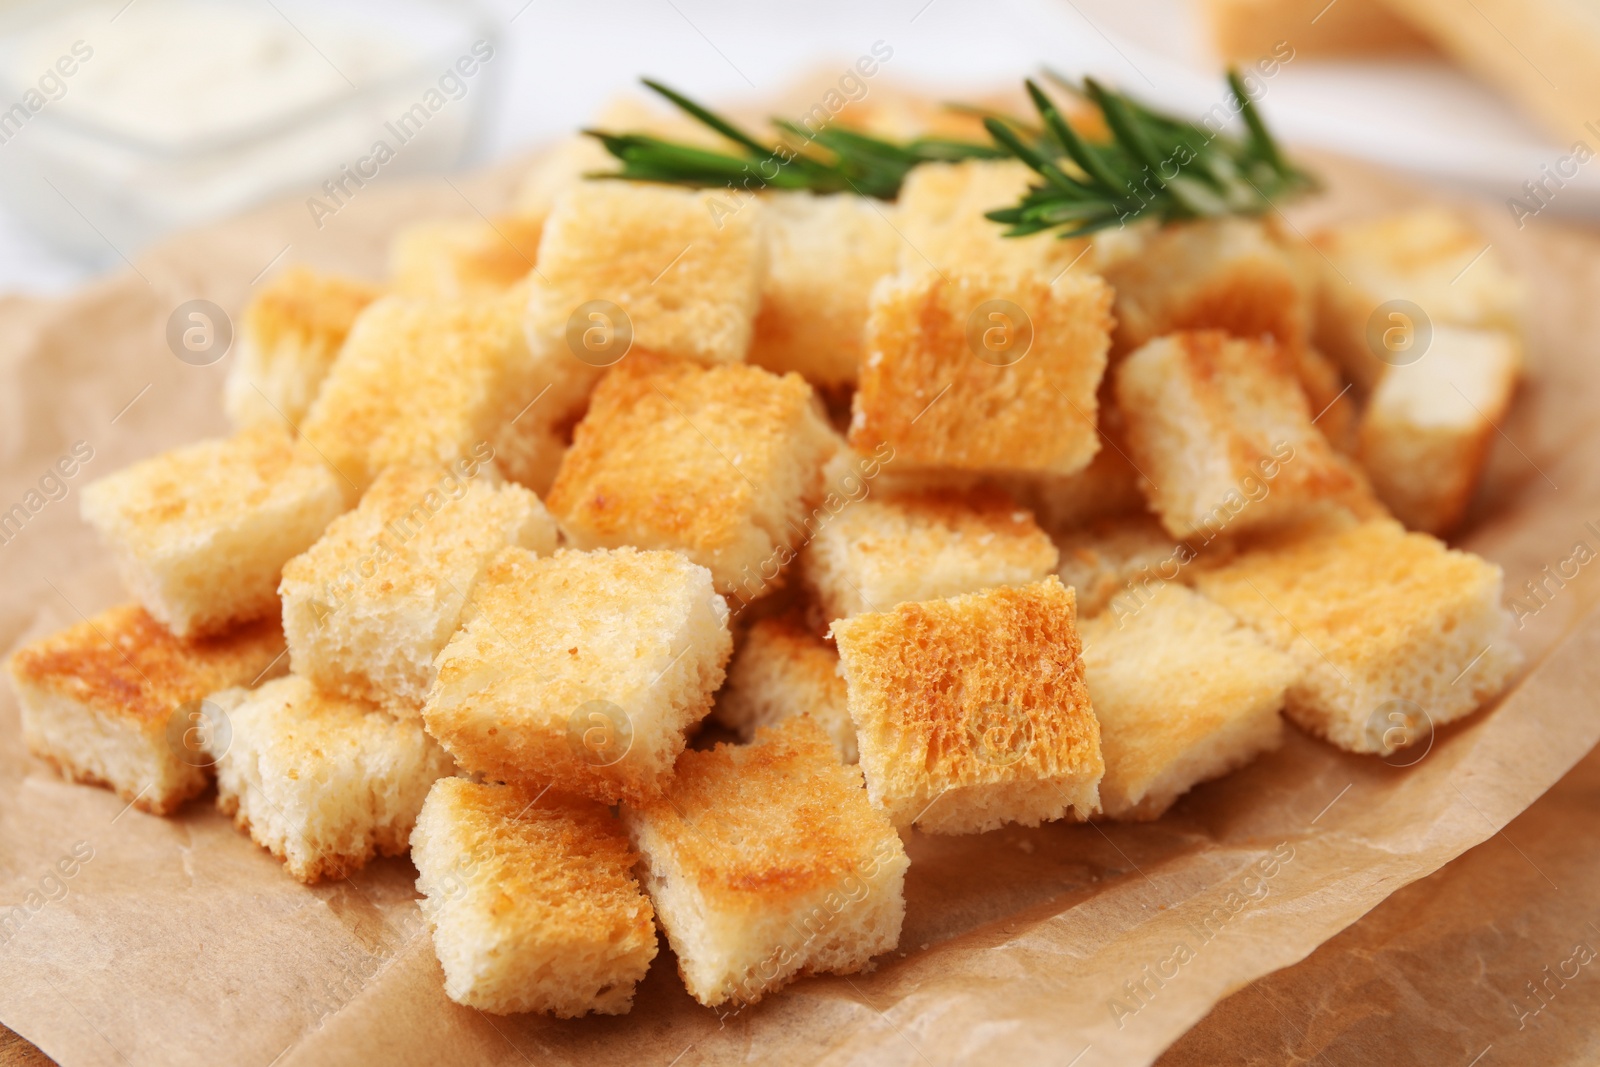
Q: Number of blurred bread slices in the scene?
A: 2